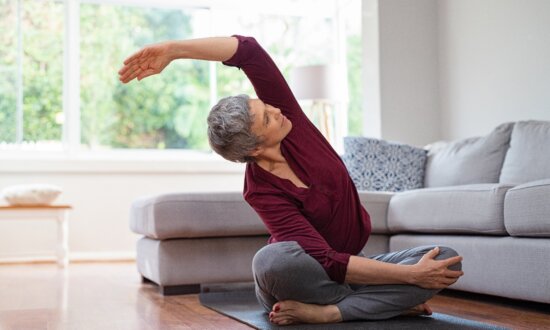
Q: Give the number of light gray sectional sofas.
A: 1